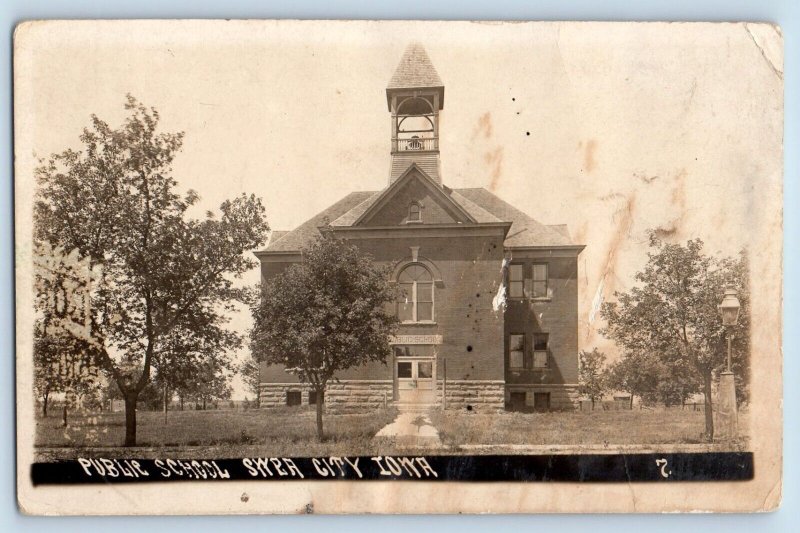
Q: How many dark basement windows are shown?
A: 4